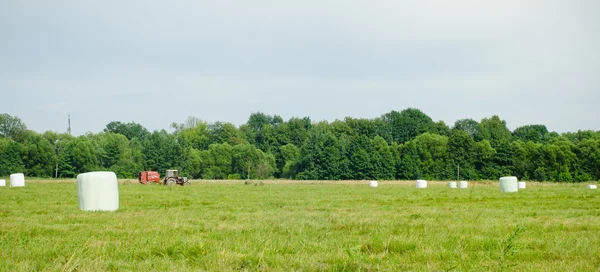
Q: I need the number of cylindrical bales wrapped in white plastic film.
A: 10